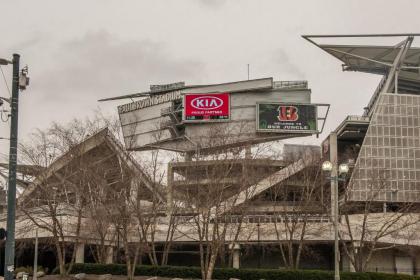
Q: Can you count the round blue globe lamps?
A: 0